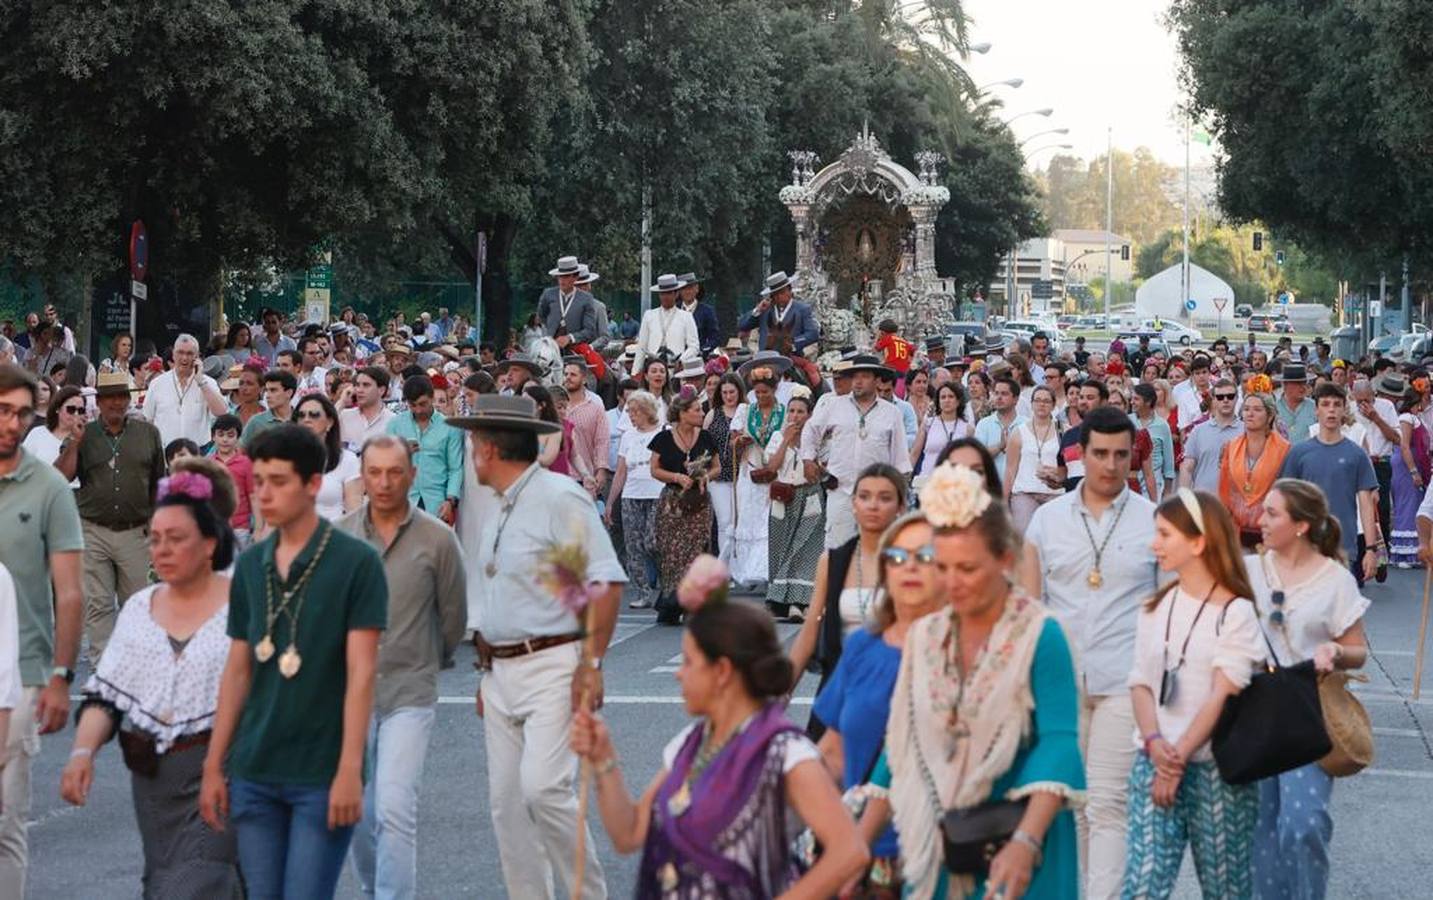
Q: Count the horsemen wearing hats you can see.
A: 5